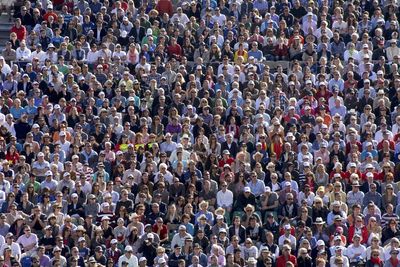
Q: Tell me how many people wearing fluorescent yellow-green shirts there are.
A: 3